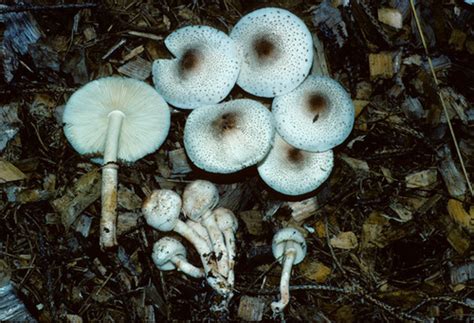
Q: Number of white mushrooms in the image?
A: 11